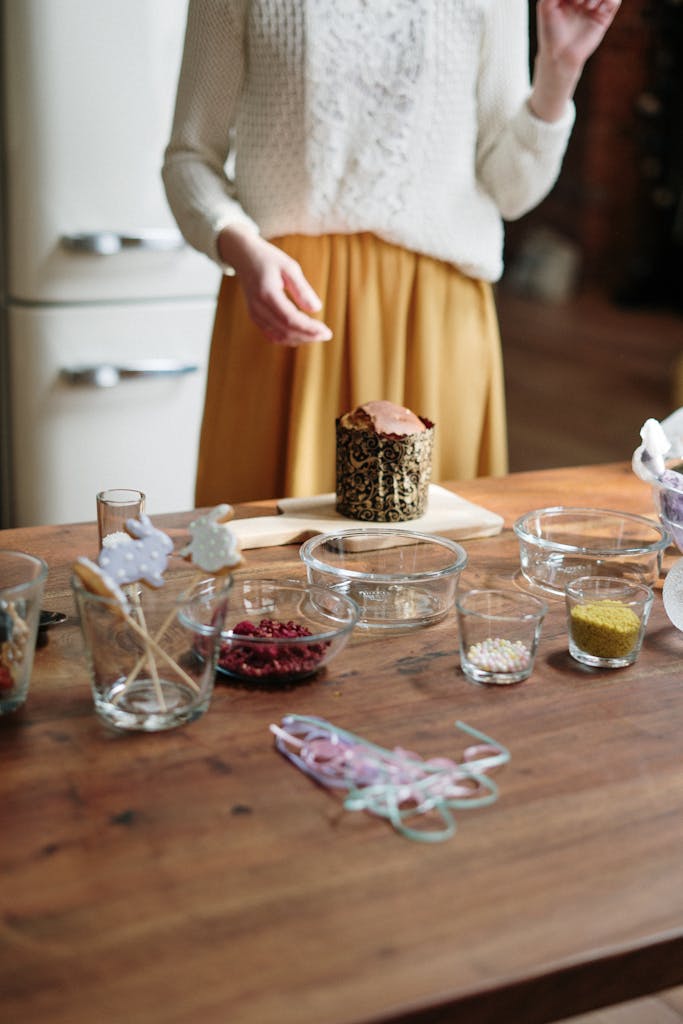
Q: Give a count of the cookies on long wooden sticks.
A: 3